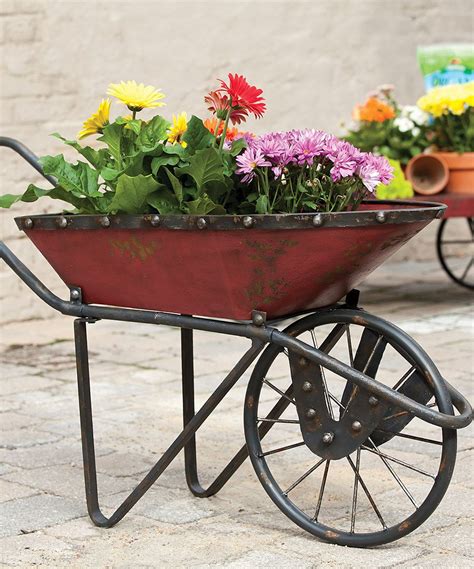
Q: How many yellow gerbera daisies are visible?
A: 3